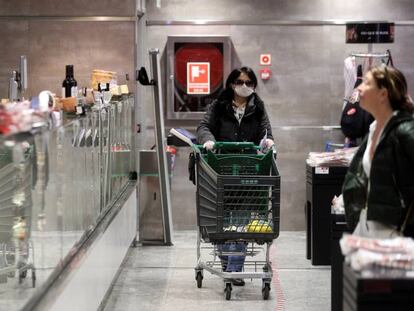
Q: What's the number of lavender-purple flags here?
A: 0